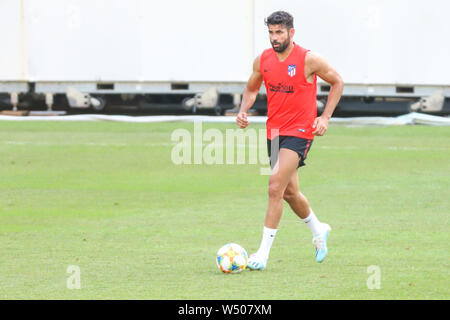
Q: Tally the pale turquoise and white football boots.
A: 2